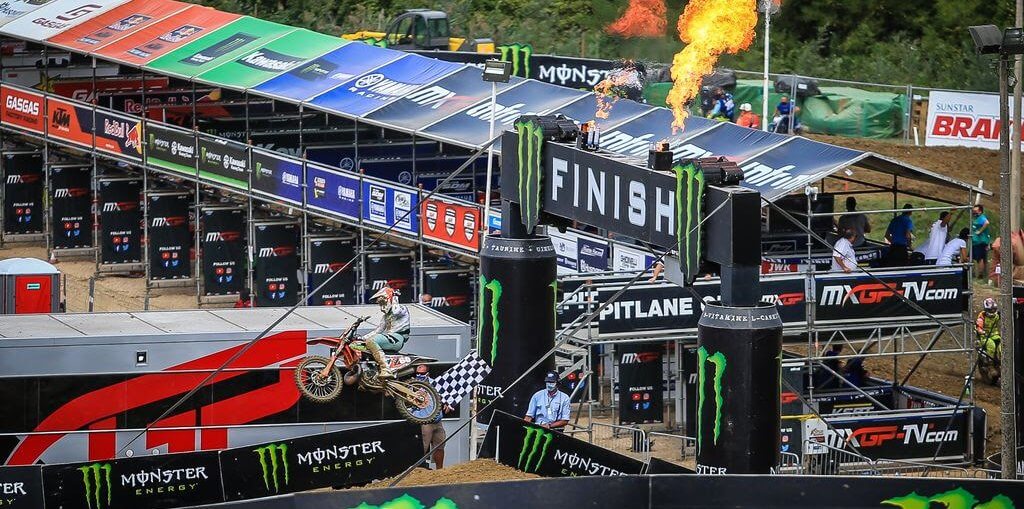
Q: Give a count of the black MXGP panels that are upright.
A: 13